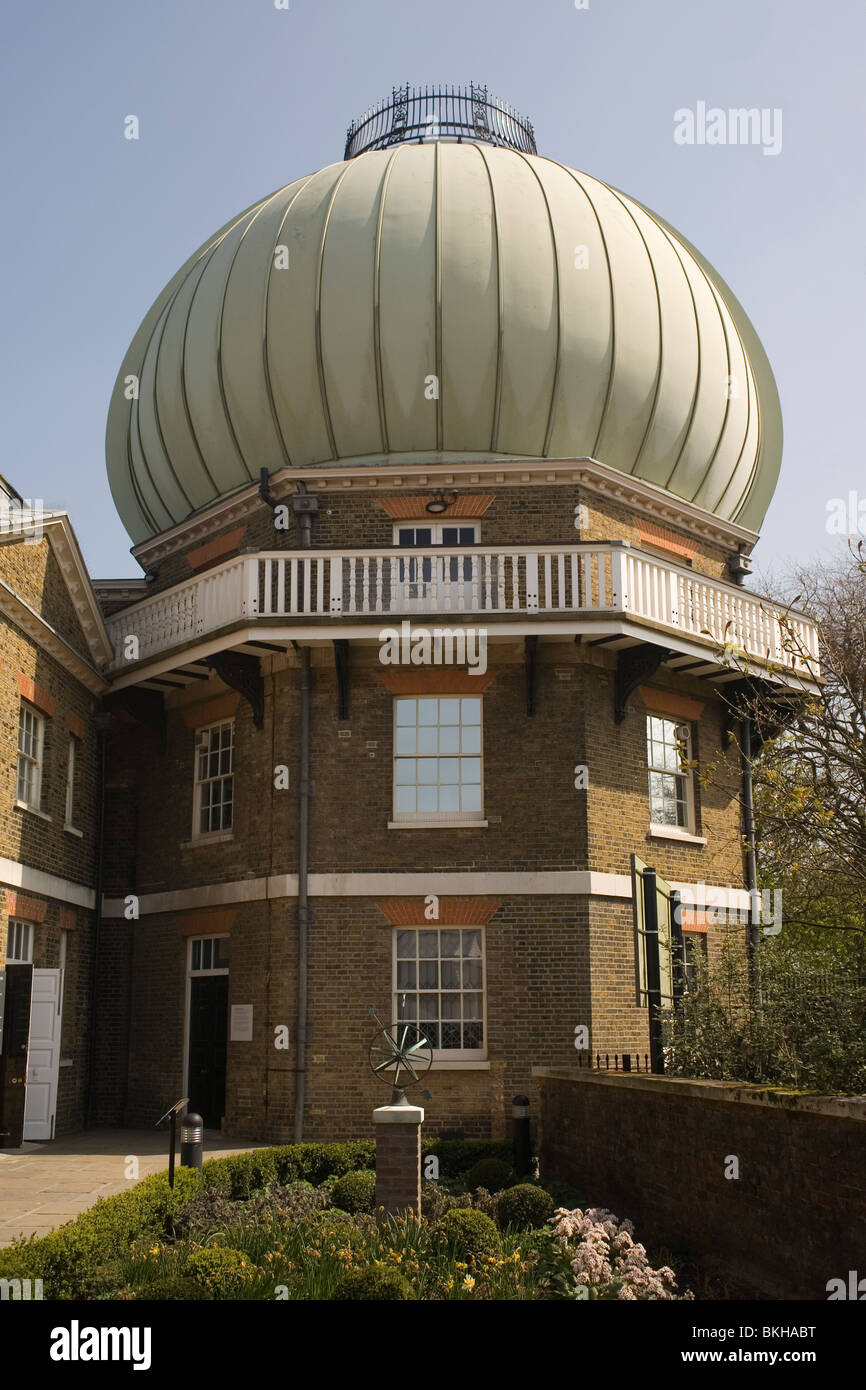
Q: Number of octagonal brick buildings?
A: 1